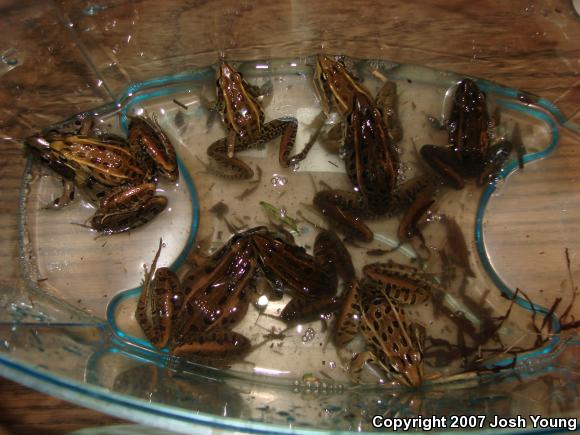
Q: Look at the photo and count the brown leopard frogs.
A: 8